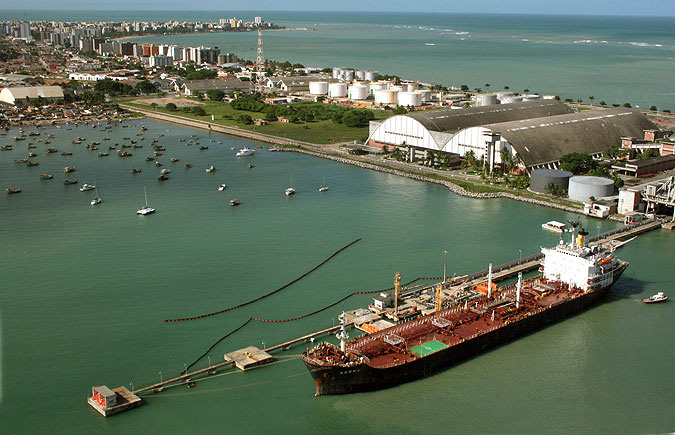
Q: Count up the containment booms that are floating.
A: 2